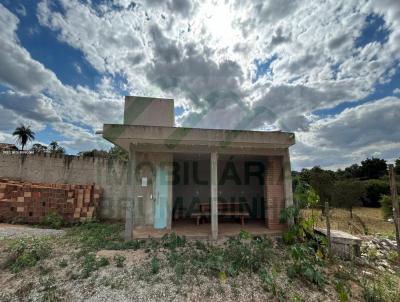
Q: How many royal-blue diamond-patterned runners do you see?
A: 0